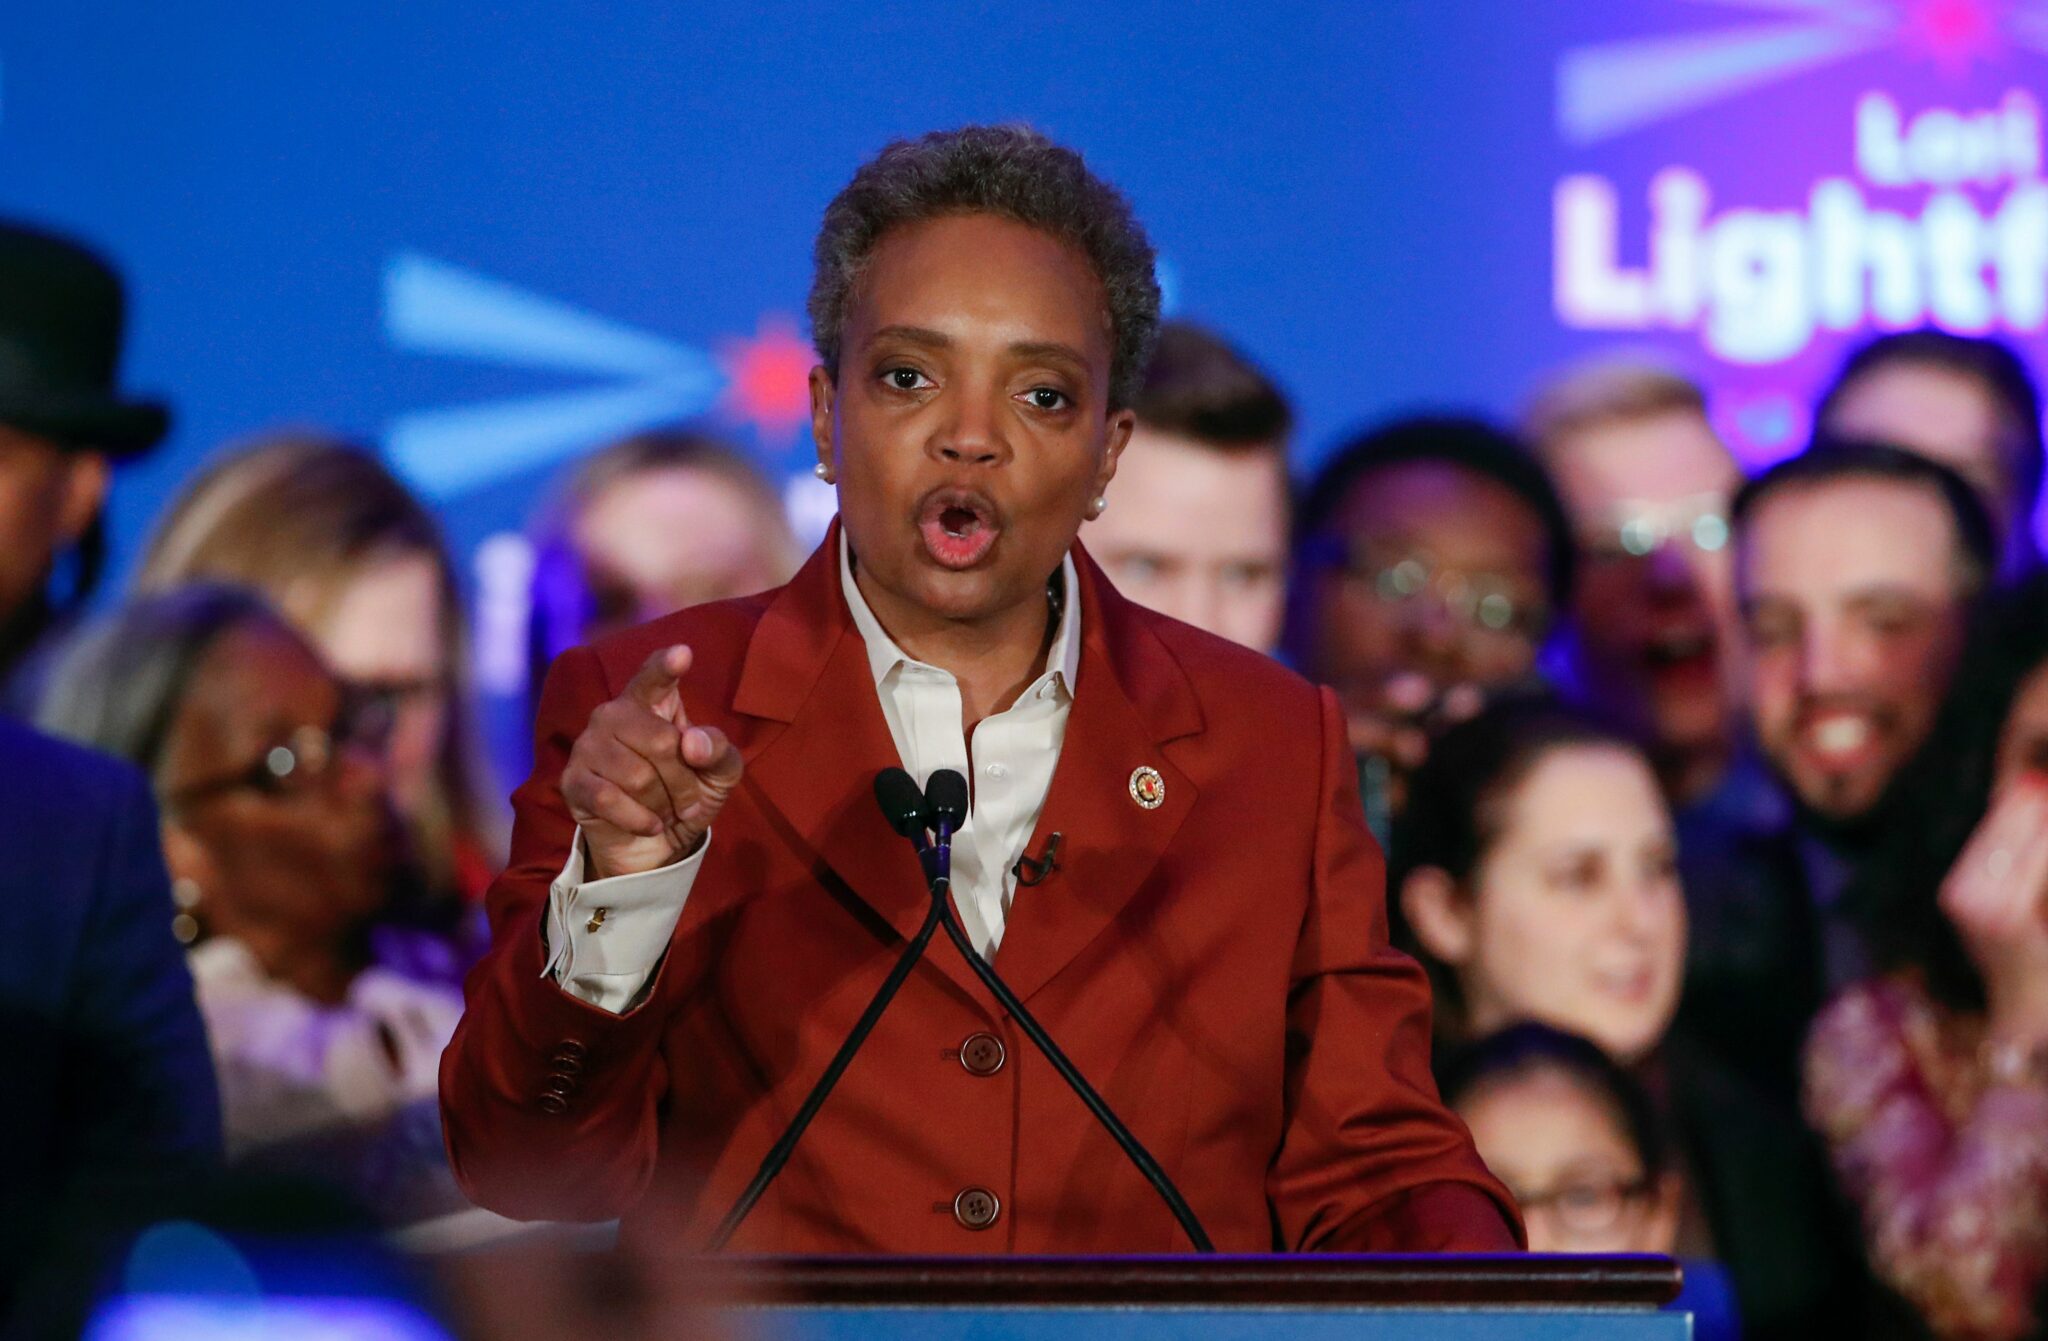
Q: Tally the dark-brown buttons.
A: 6